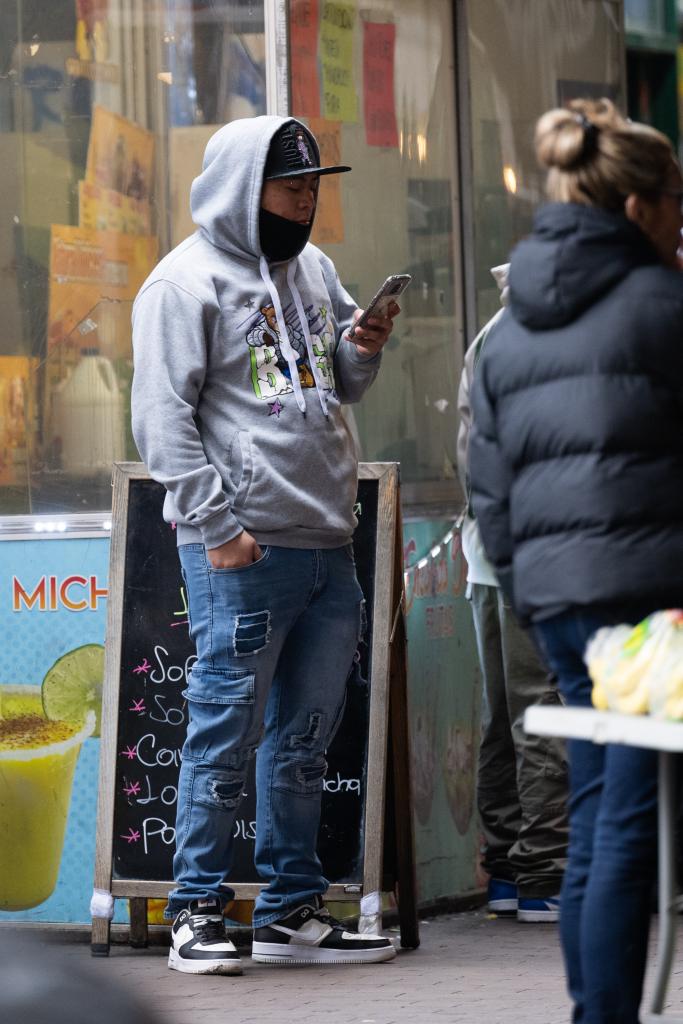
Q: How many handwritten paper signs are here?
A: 4